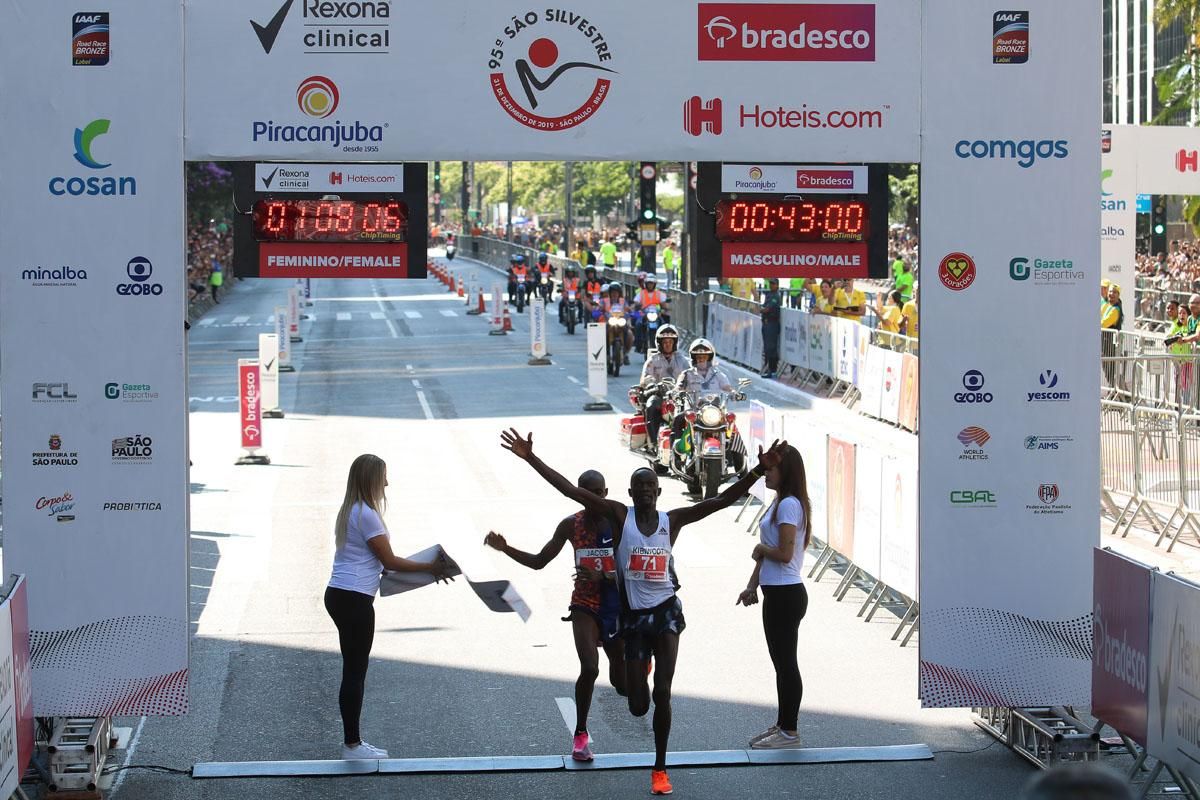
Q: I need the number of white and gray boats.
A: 0